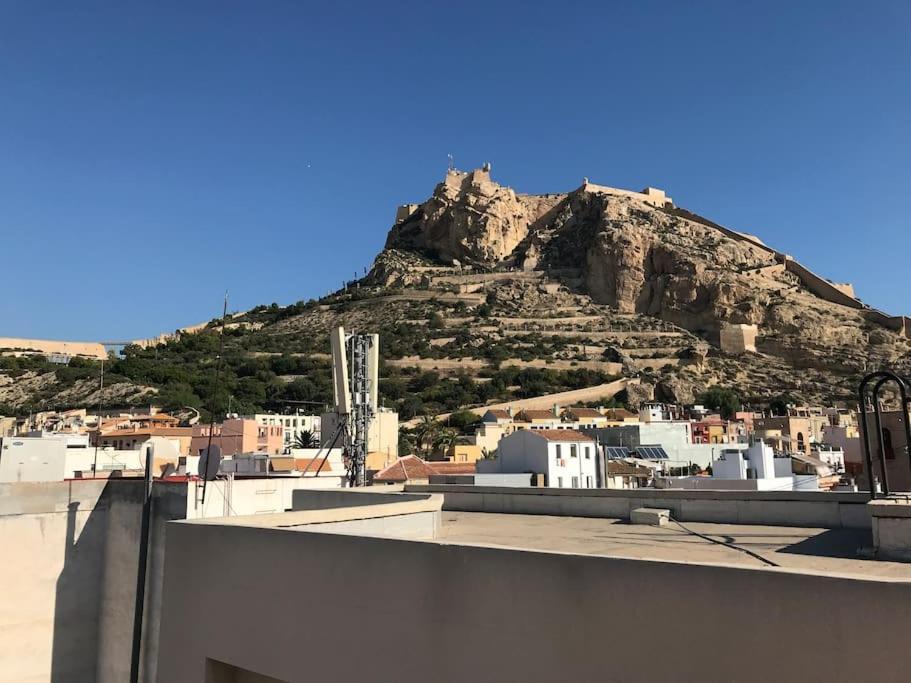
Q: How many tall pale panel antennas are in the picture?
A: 2